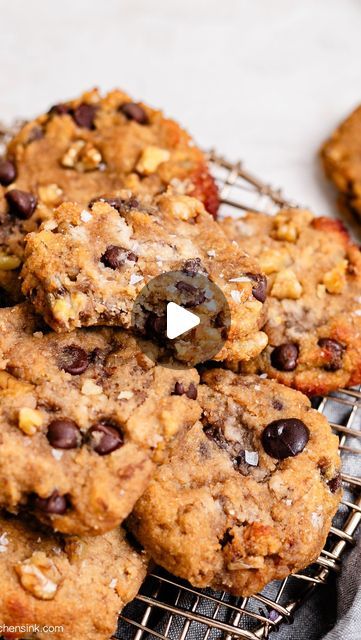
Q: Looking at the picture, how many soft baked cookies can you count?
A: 7